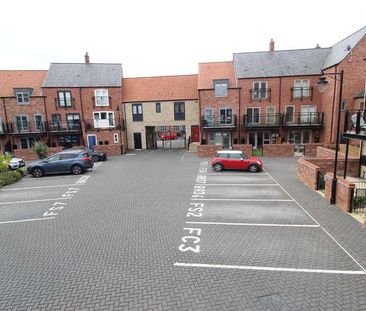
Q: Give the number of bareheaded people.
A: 0